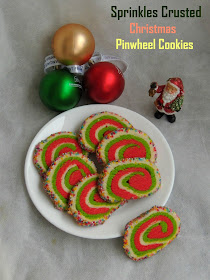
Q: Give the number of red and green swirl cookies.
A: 7